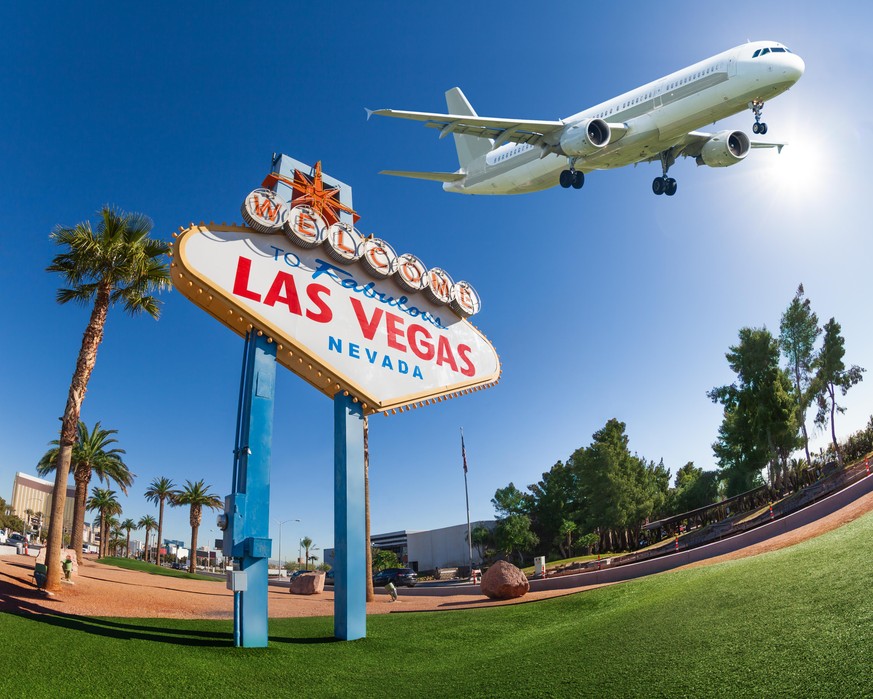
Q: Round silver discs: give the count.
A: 7